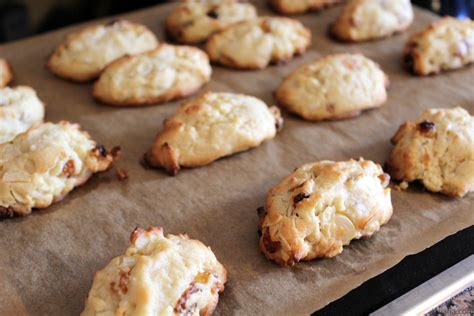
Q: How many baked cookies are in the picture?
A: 15